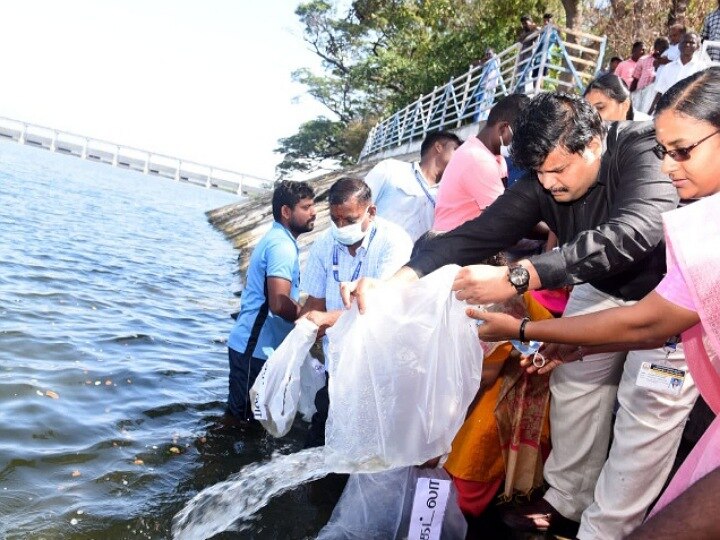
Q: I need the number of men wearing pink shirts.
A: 3